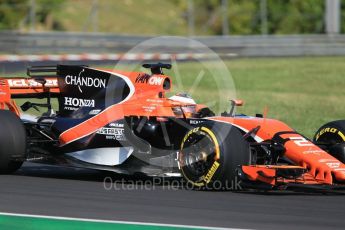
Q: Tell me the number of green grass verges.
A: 1